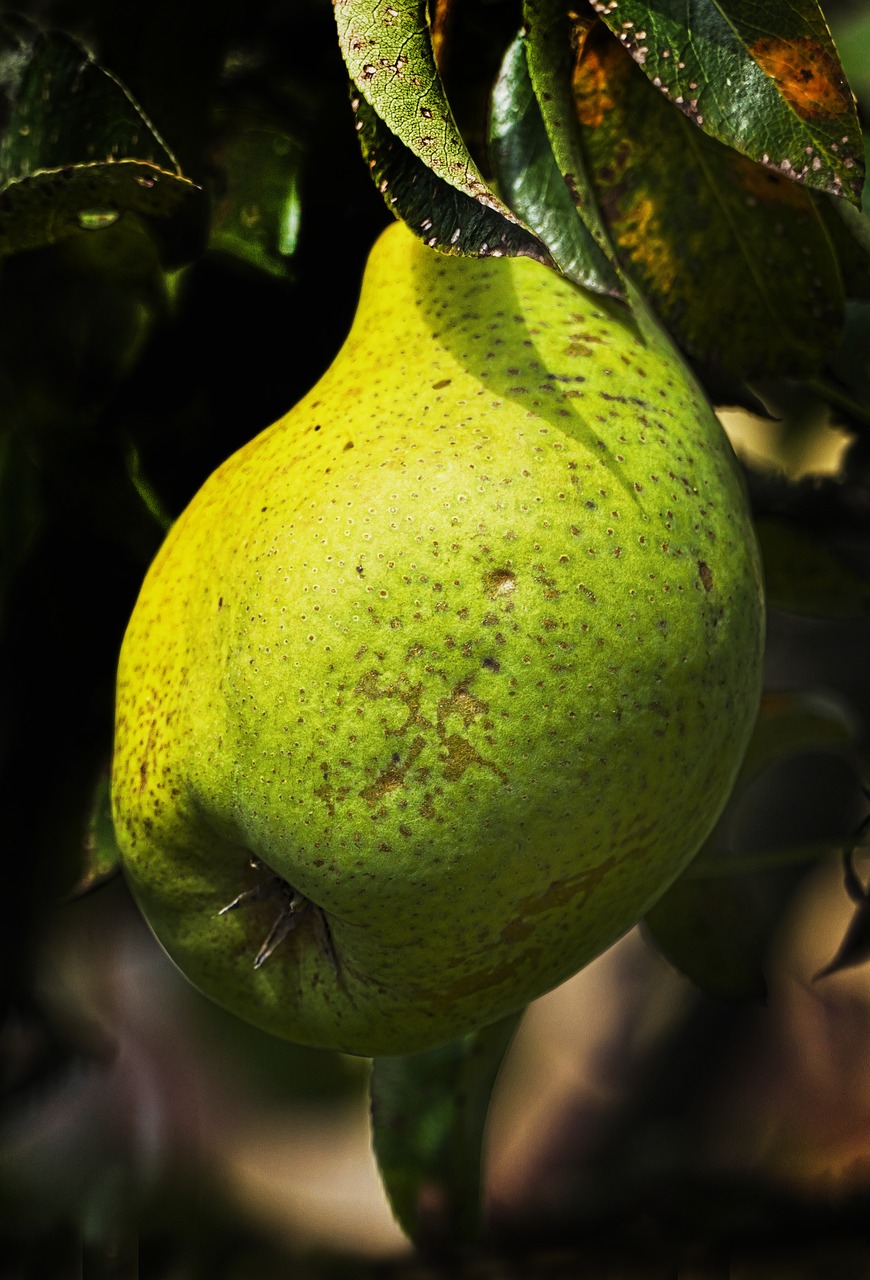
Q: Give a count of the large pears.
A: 1